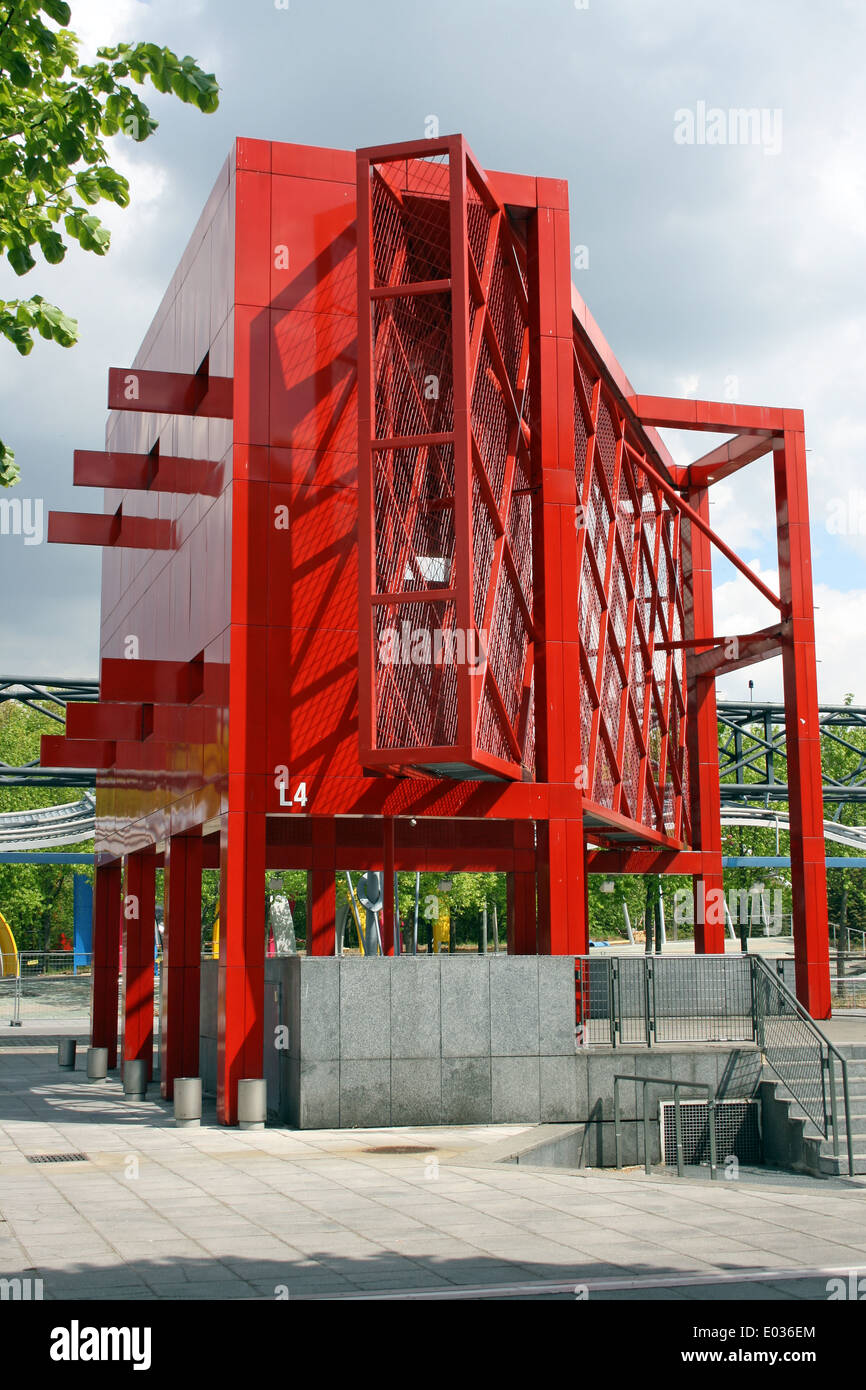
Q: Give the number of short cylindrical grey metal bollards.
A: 5